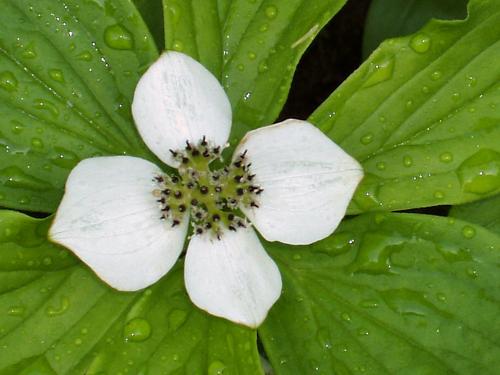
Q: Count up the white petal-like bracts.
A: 4